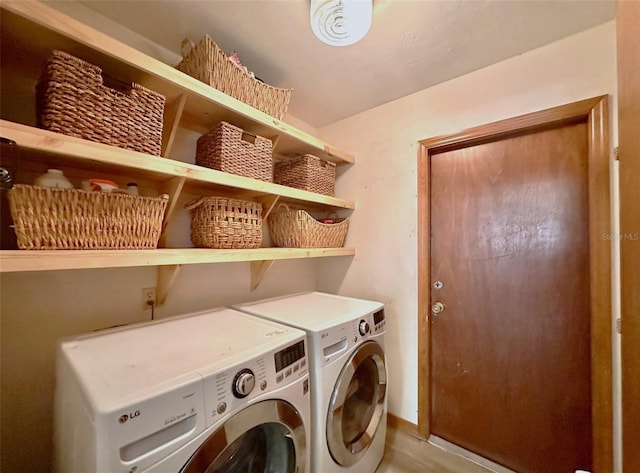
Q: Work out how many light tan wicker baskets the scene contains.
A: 4